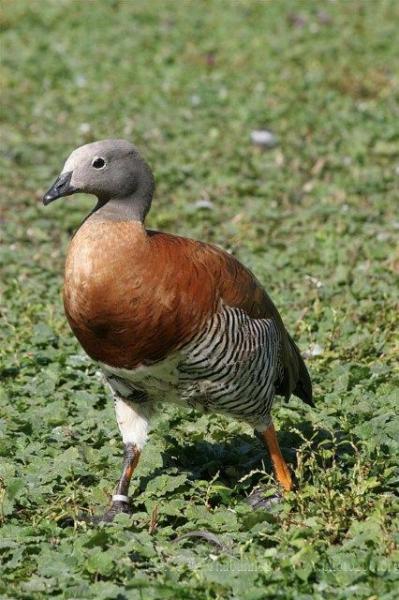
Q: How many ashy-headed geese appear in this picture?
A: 1